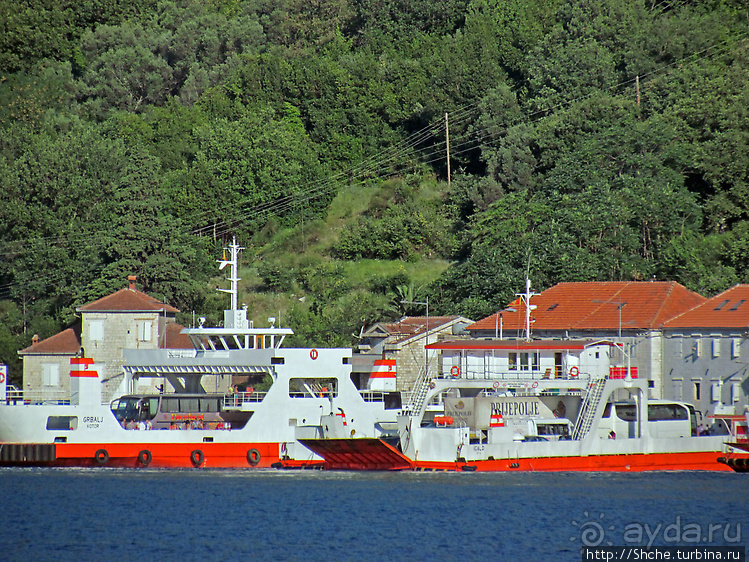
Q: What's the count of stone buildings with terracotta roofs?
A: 4